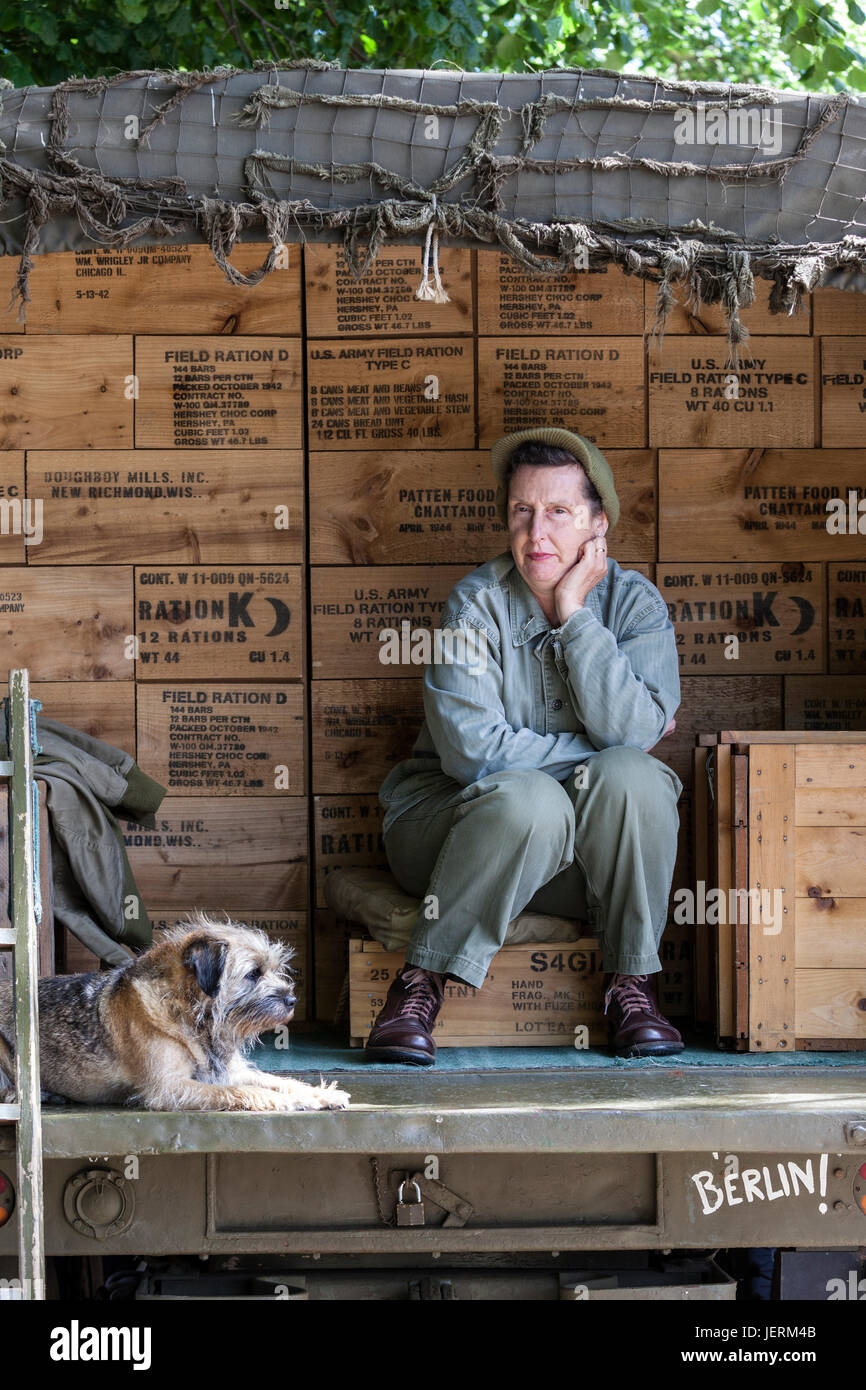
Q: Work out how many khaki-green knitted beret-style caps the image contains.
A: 1